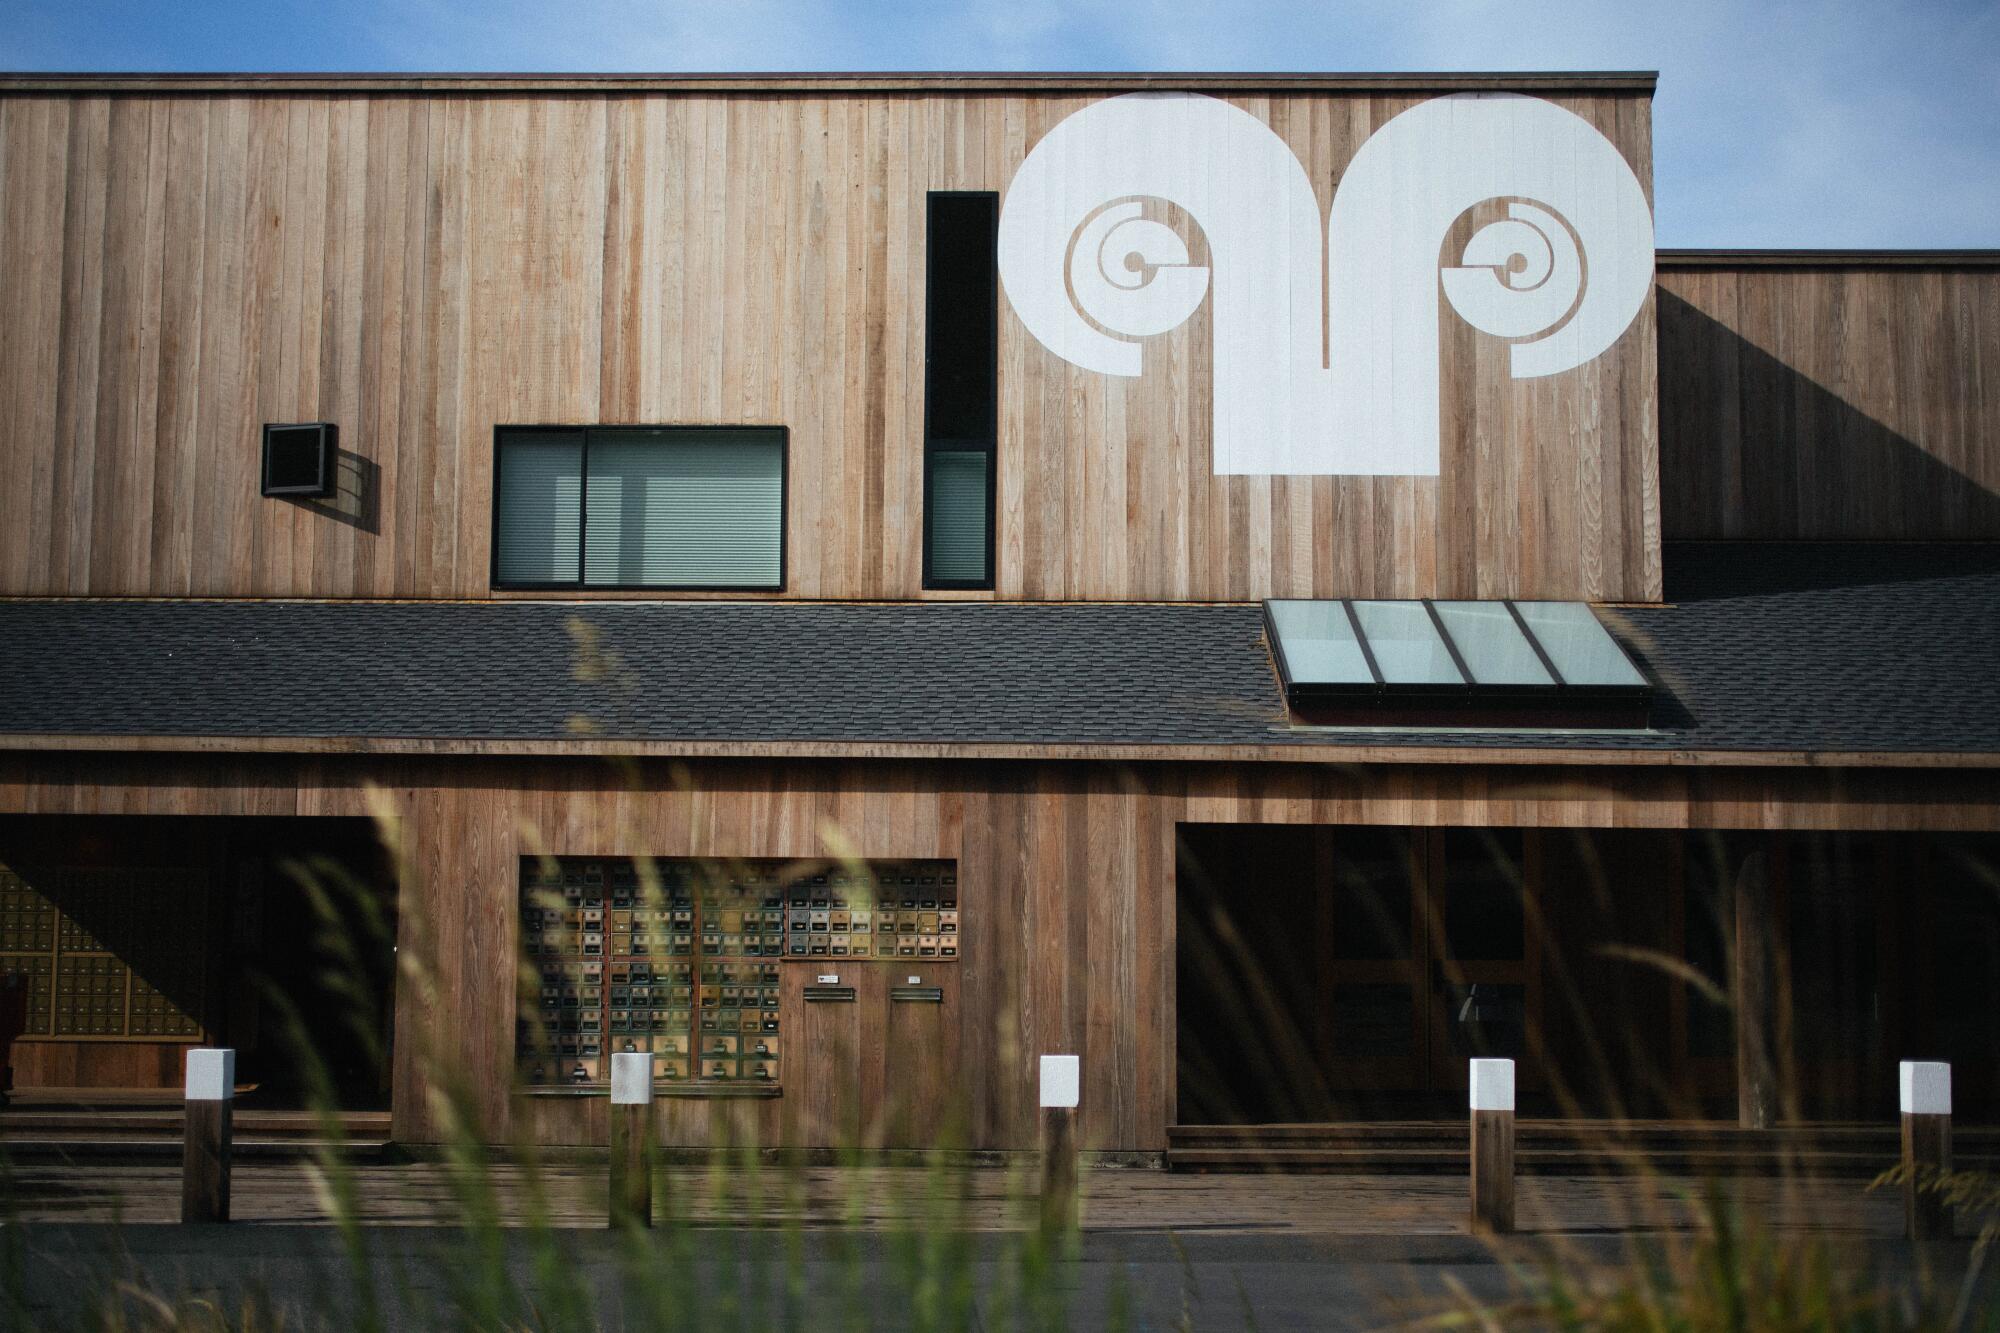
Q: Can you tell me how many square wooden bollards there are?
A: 5